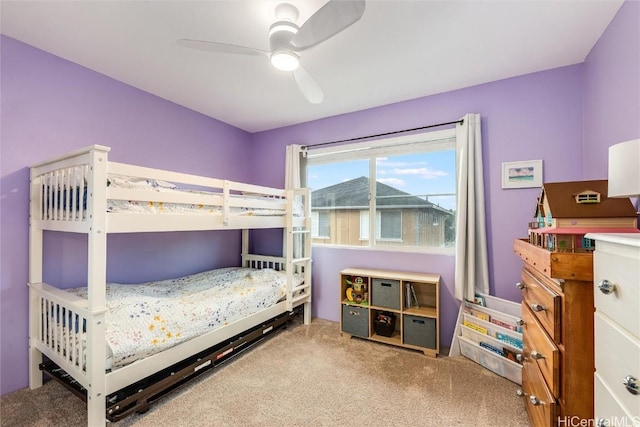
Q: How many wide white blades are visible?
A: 3